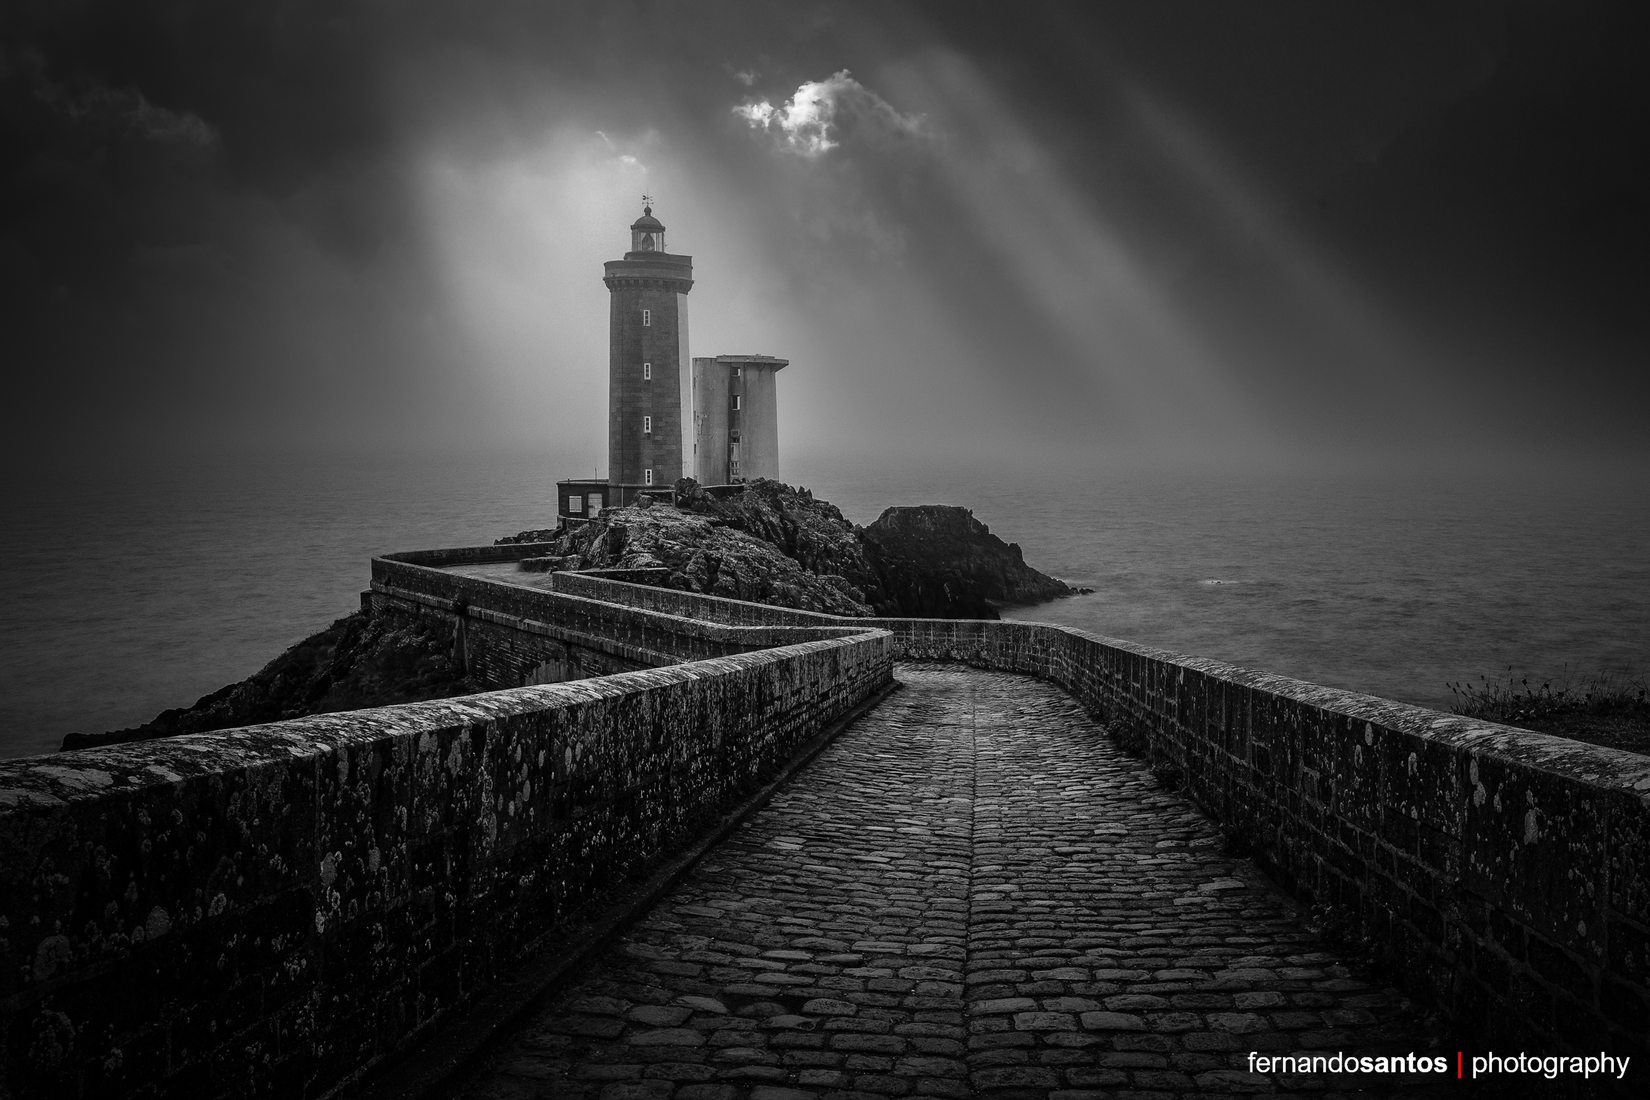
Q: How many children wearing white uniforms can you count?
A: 0